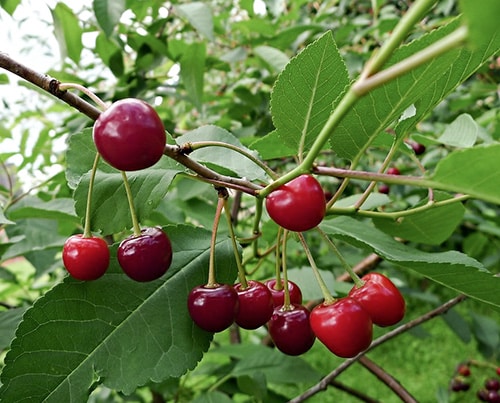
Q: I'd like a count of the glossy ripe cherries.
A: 10